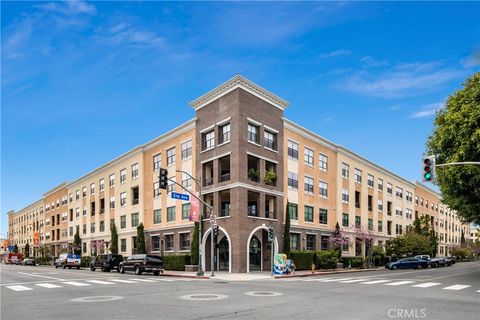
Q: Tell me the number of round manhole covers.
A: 3